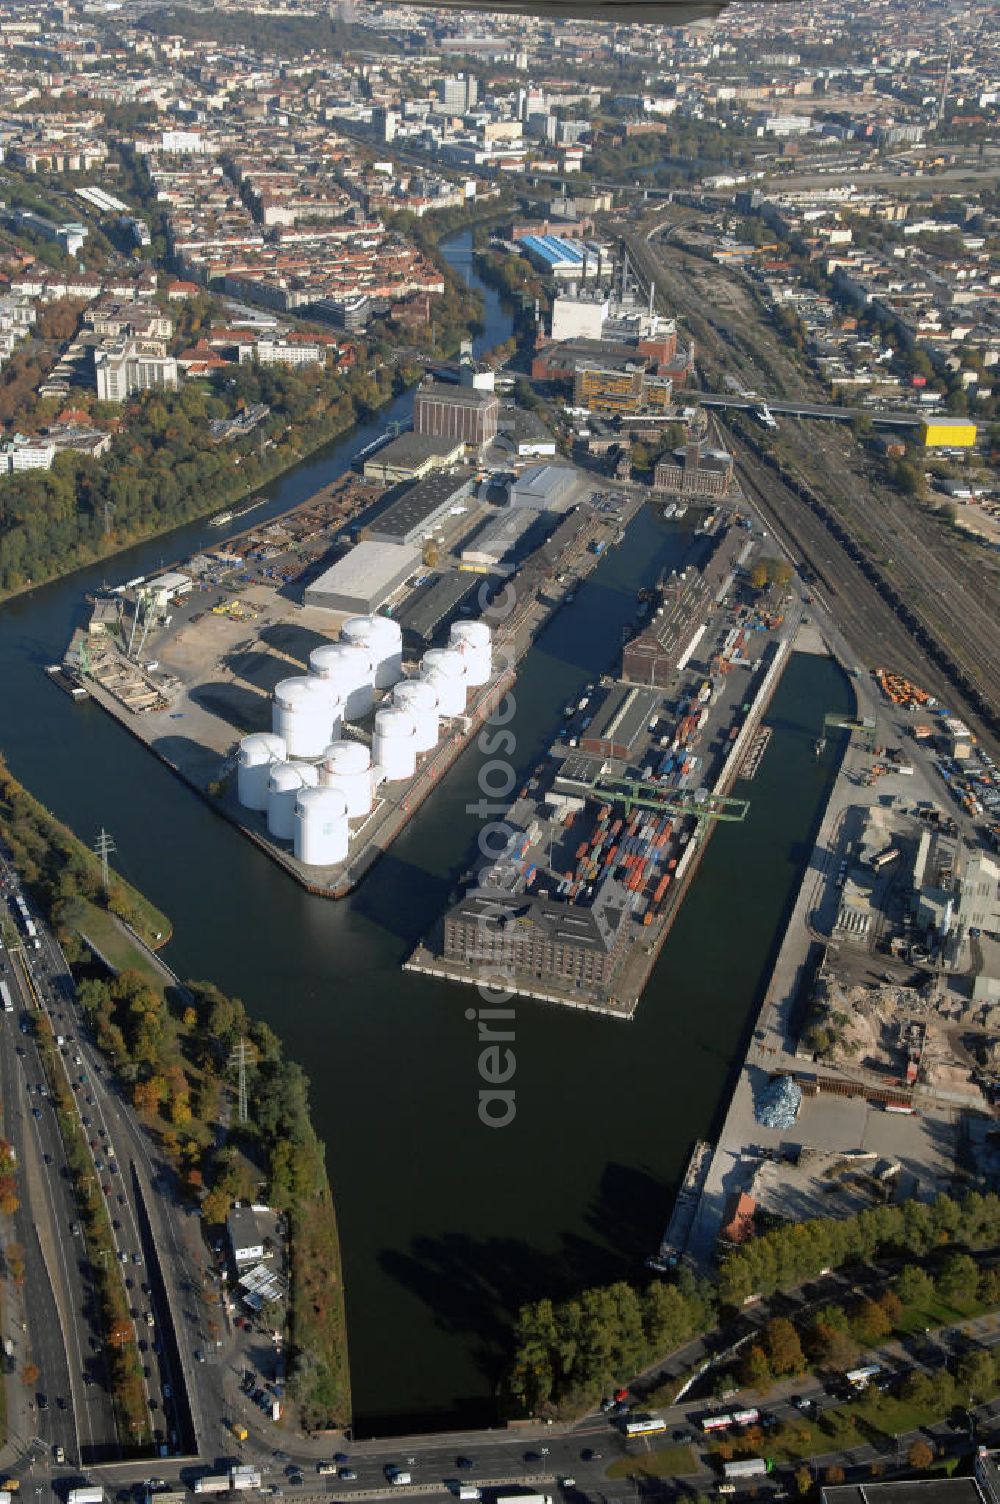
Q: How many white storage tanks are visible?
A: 11